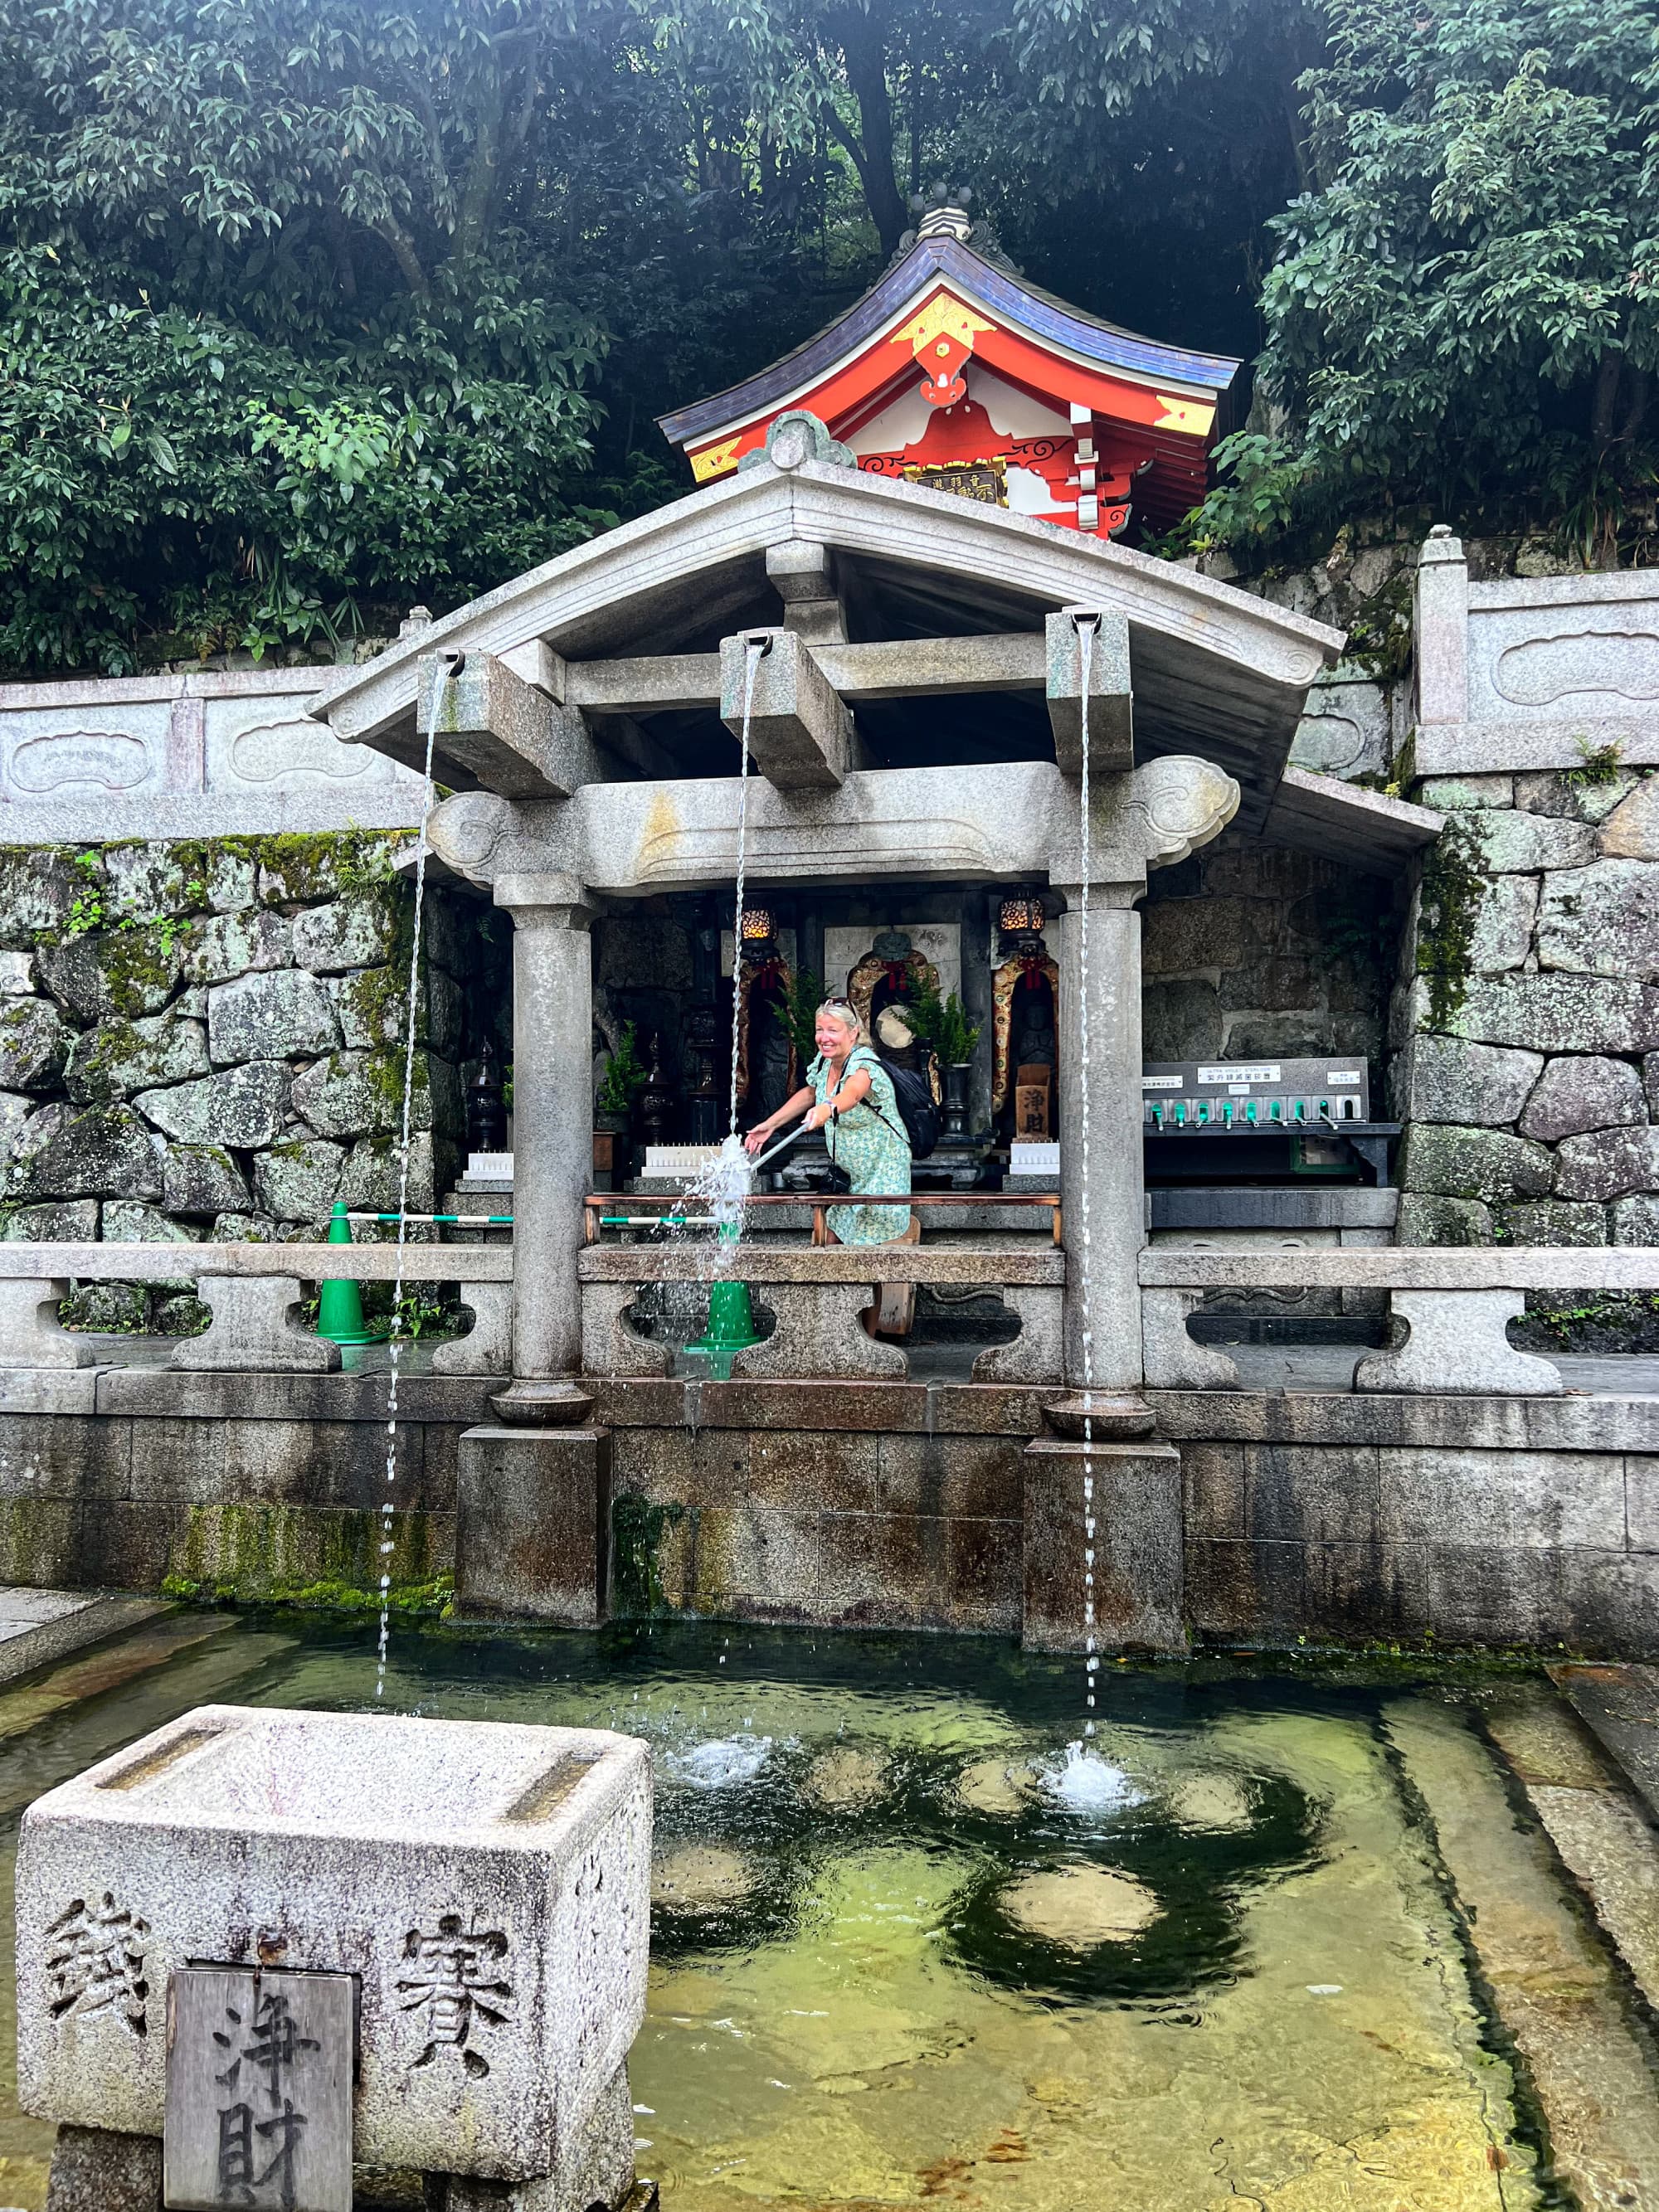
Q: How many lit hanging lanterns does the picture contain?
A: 2